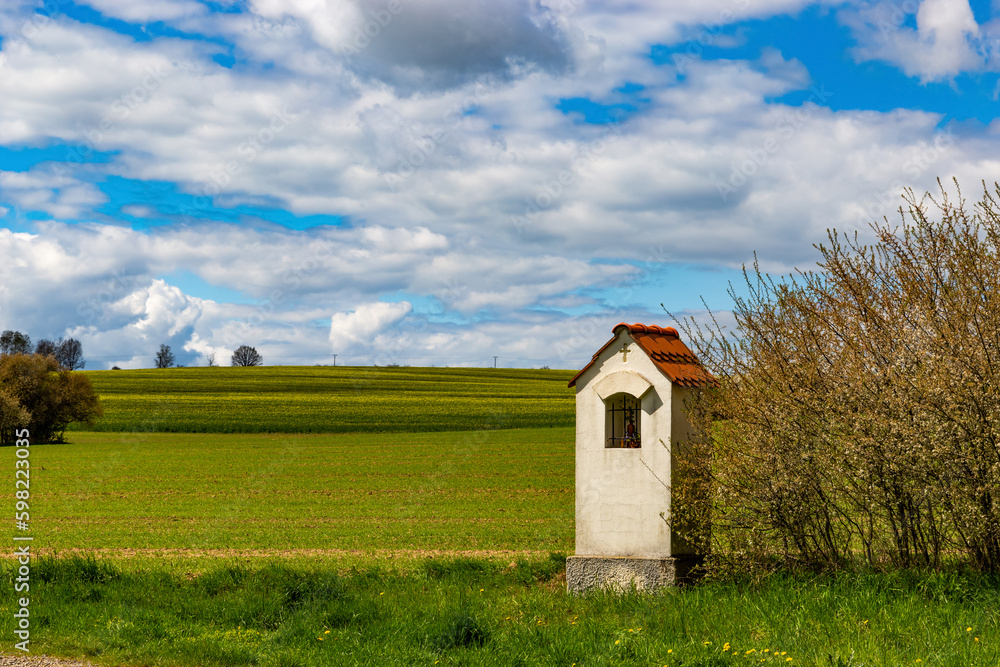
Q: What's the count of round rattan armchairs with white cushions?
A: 0